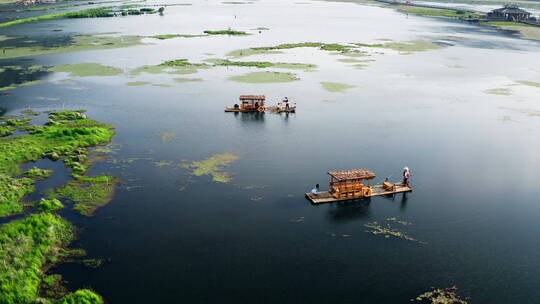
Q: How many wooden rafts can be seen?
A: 2